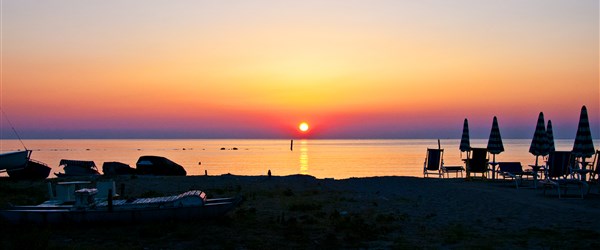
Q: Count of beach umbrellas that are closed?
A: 5